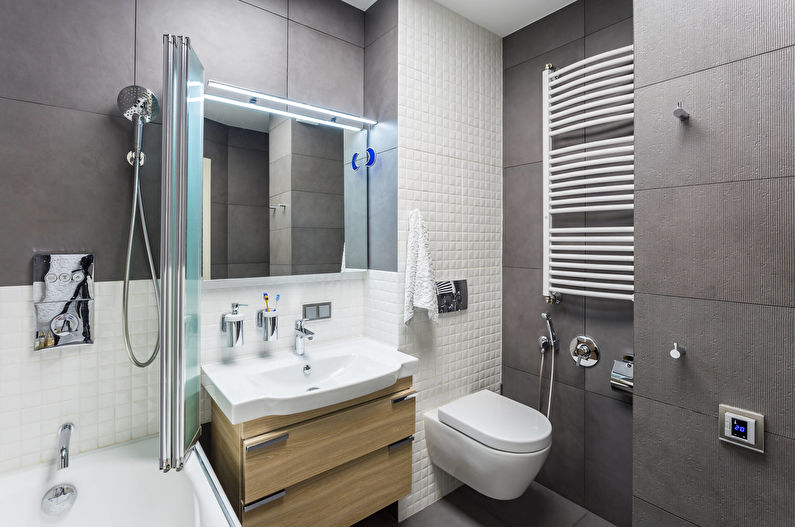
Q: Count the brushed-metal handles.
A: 4